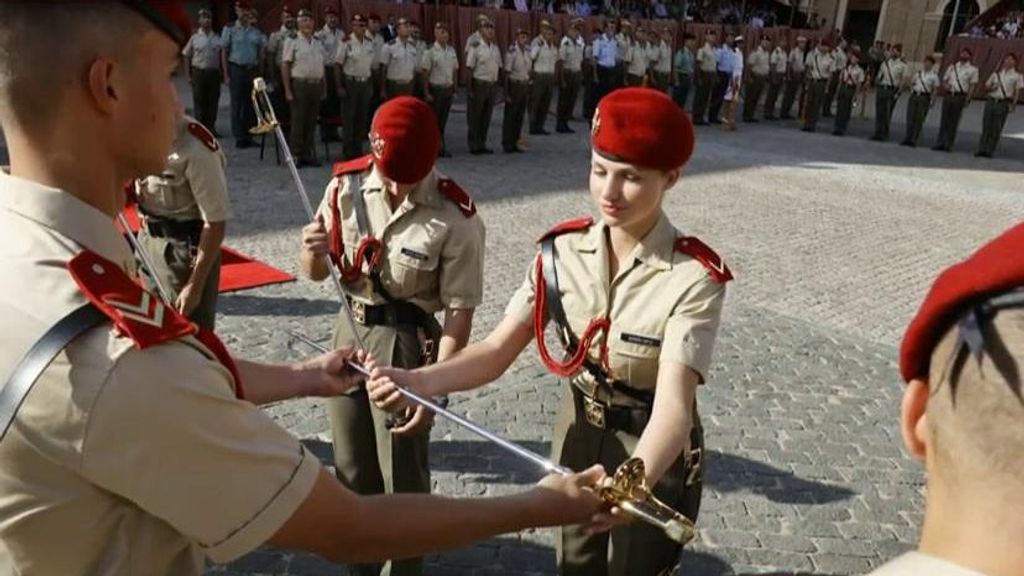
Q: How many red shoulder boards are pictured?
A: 6